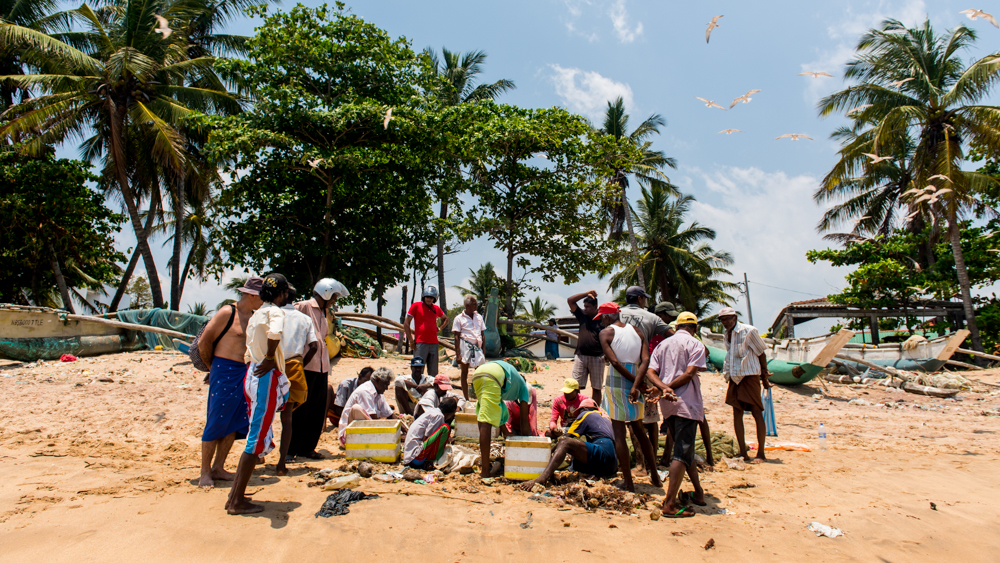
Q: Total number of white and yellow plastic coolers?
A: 3